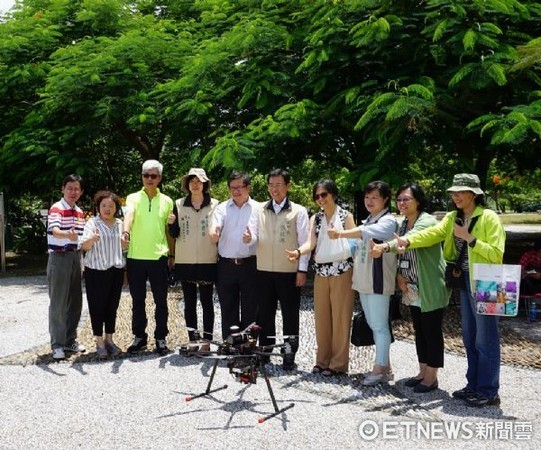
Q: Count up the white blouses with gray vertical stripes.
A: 1